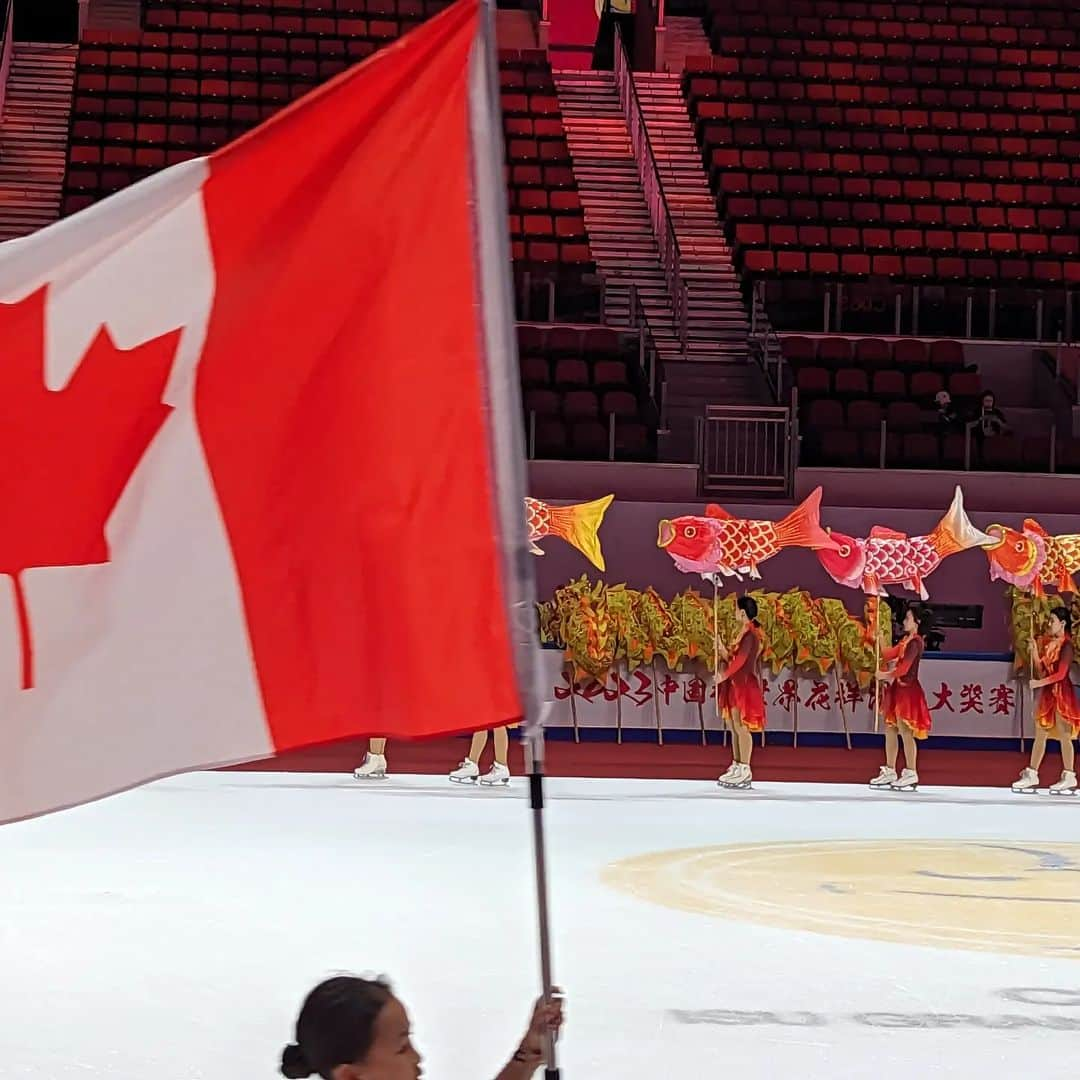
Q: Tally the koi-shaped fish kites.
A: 4